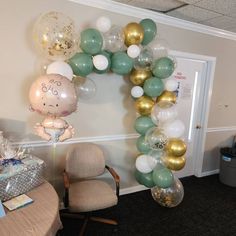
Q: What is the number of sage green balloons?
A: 11